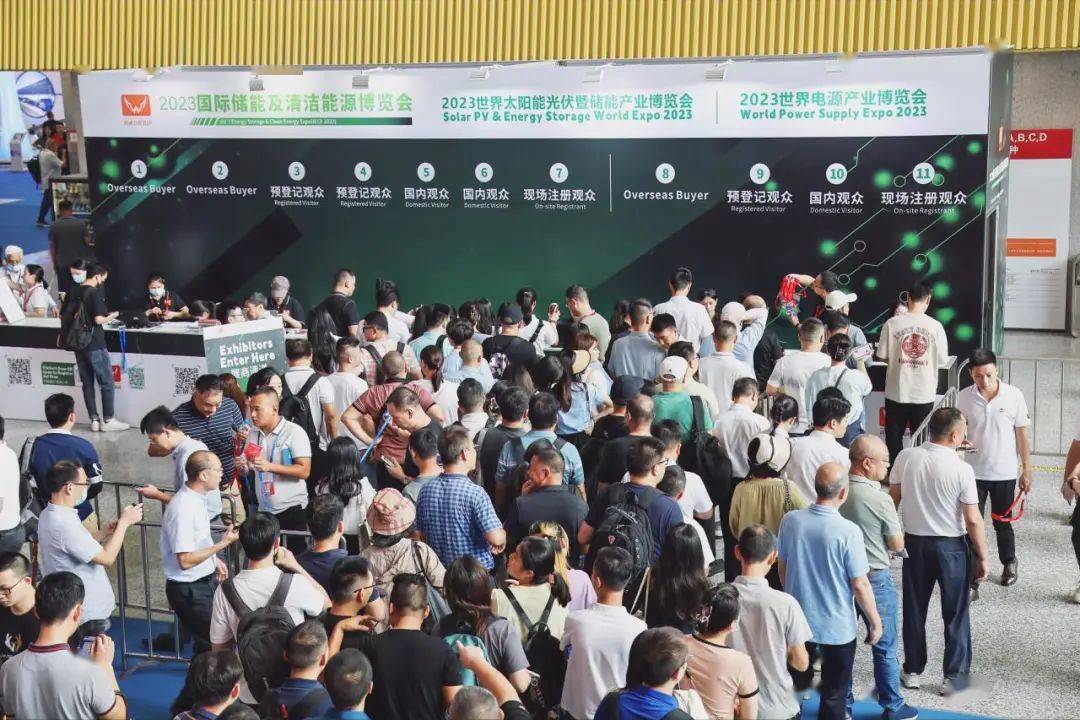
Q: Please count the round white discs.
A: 11